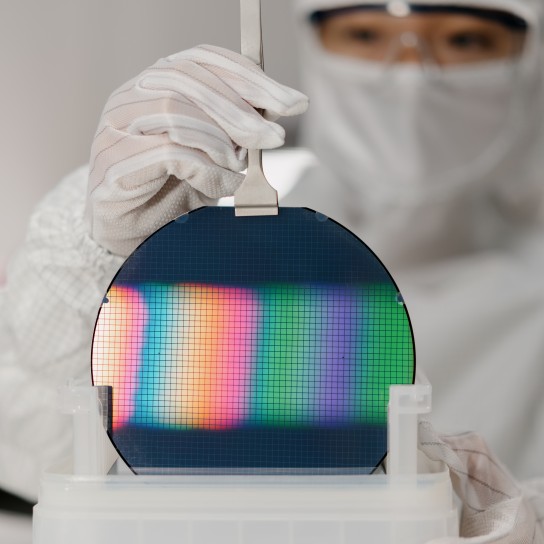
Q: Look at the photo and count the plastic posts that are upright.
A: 2